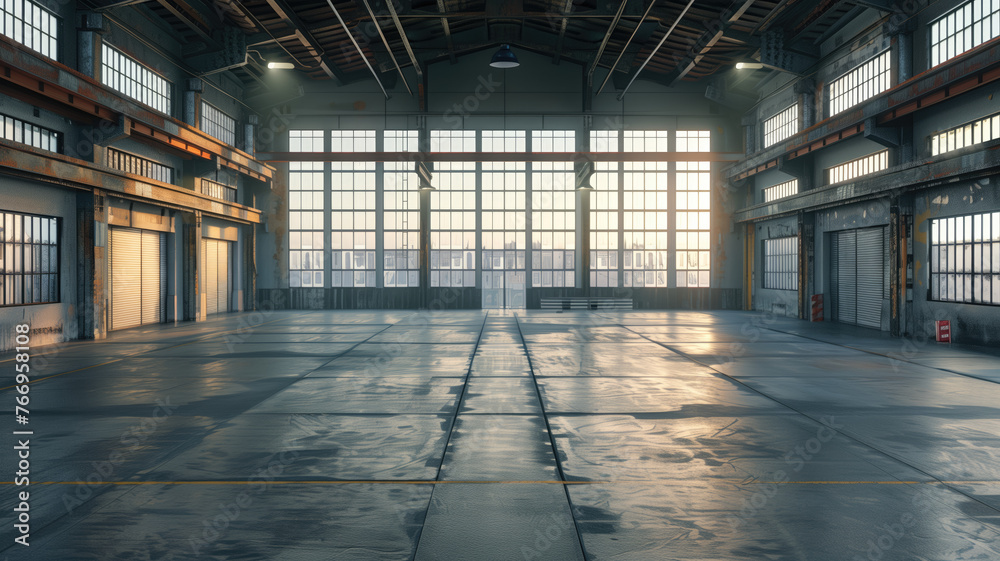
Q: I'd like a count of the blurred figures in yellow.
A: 0